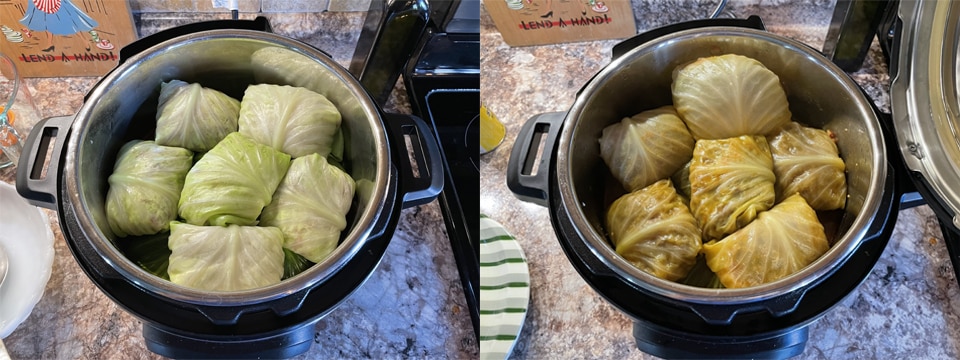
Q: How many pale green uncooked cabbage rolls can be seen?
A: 6